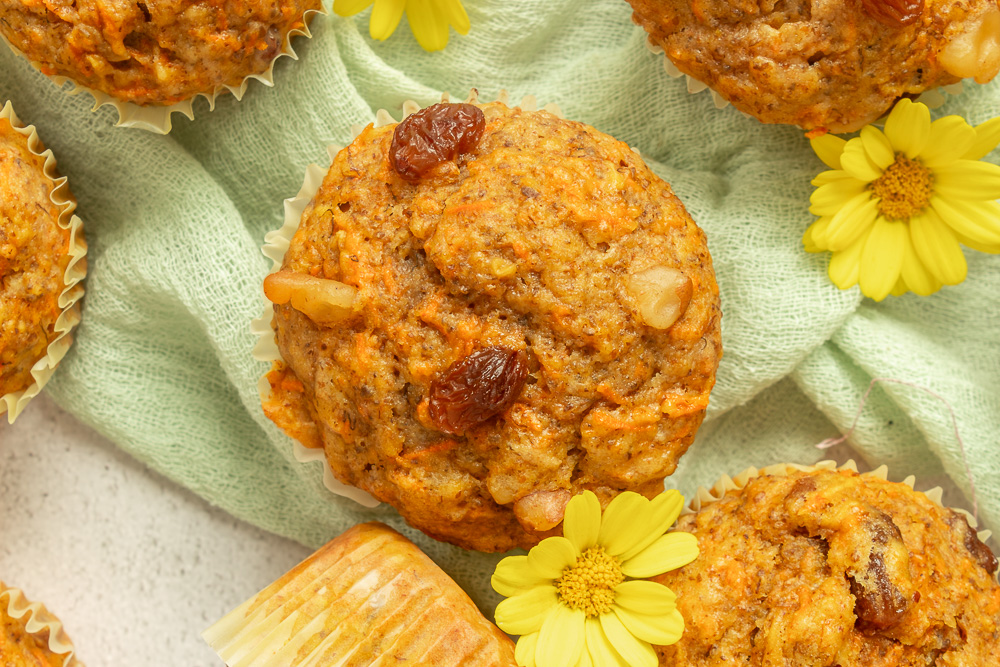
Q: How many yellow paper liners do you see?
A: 7